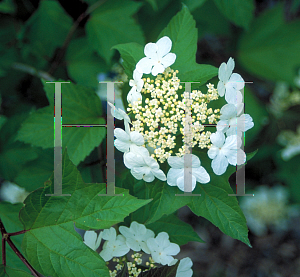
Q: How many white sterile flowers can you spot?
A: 14